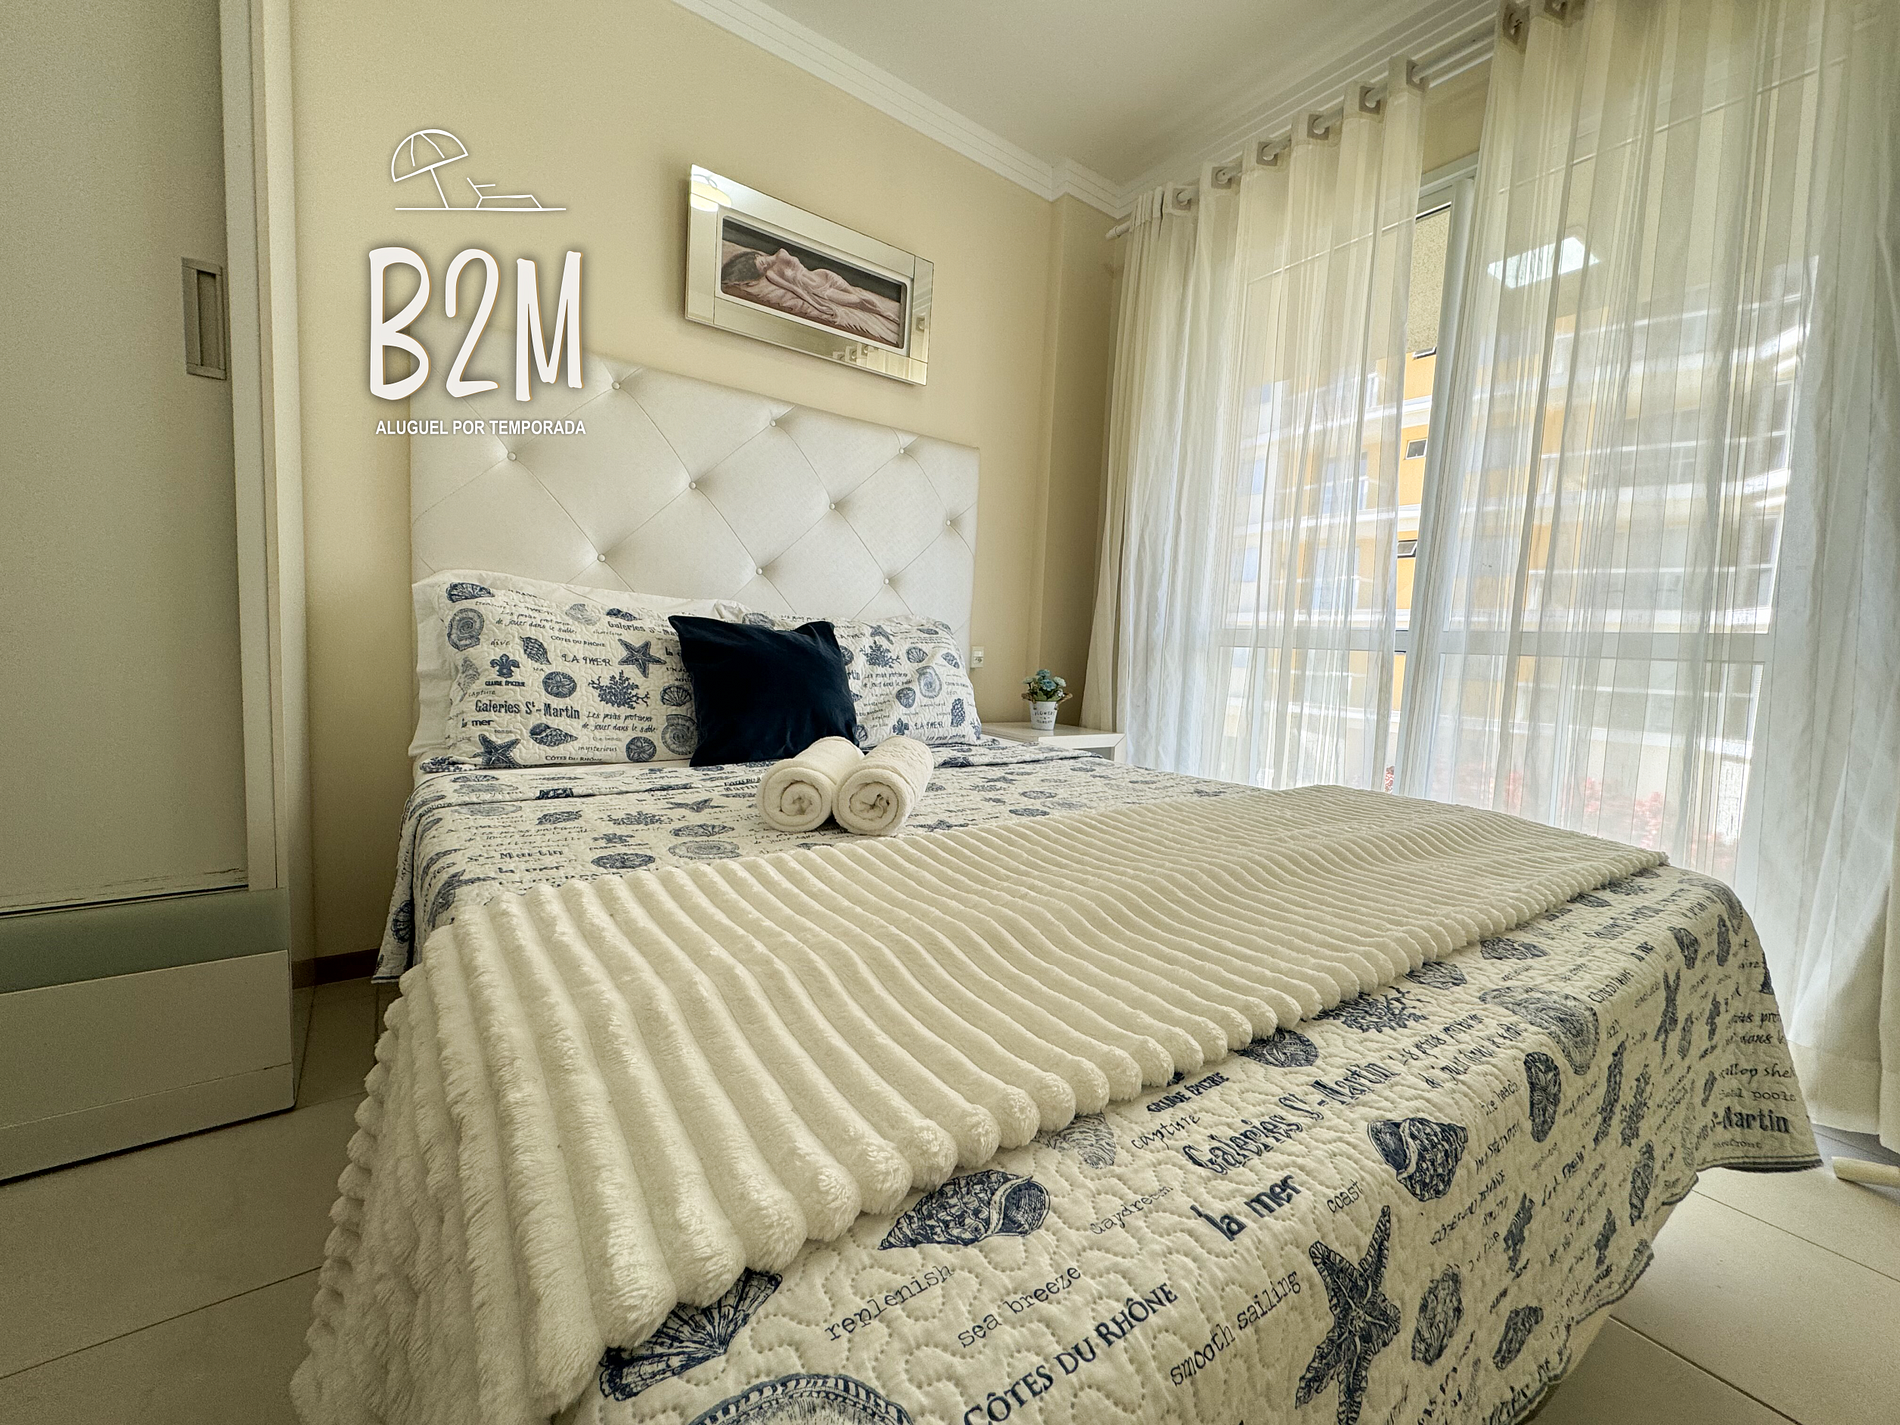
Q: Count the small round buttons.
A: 10